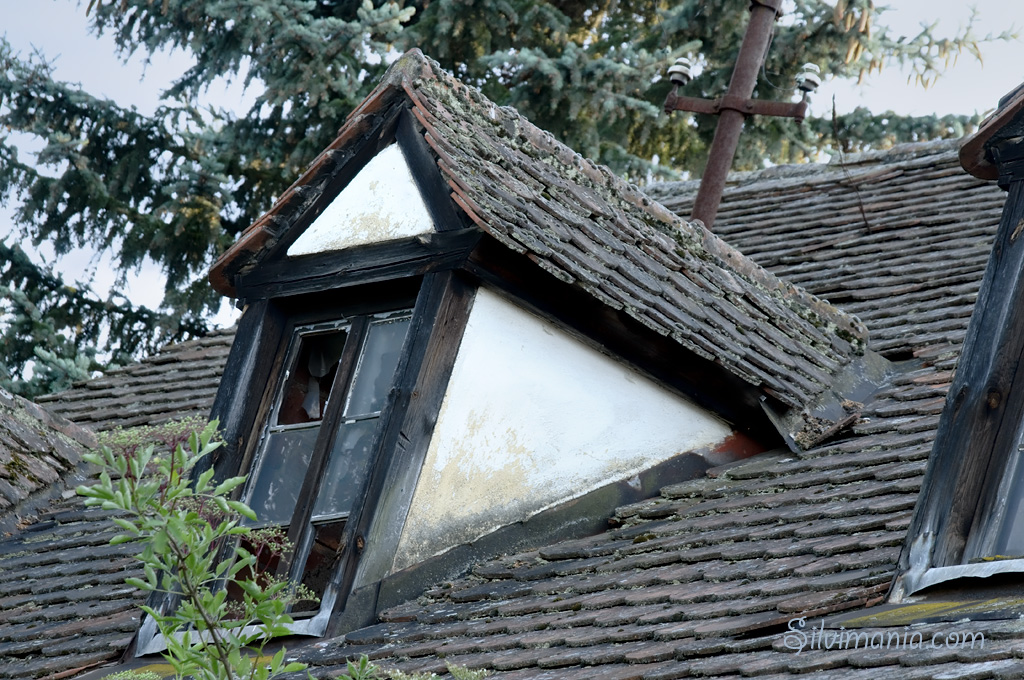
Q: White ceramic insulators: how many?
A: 2